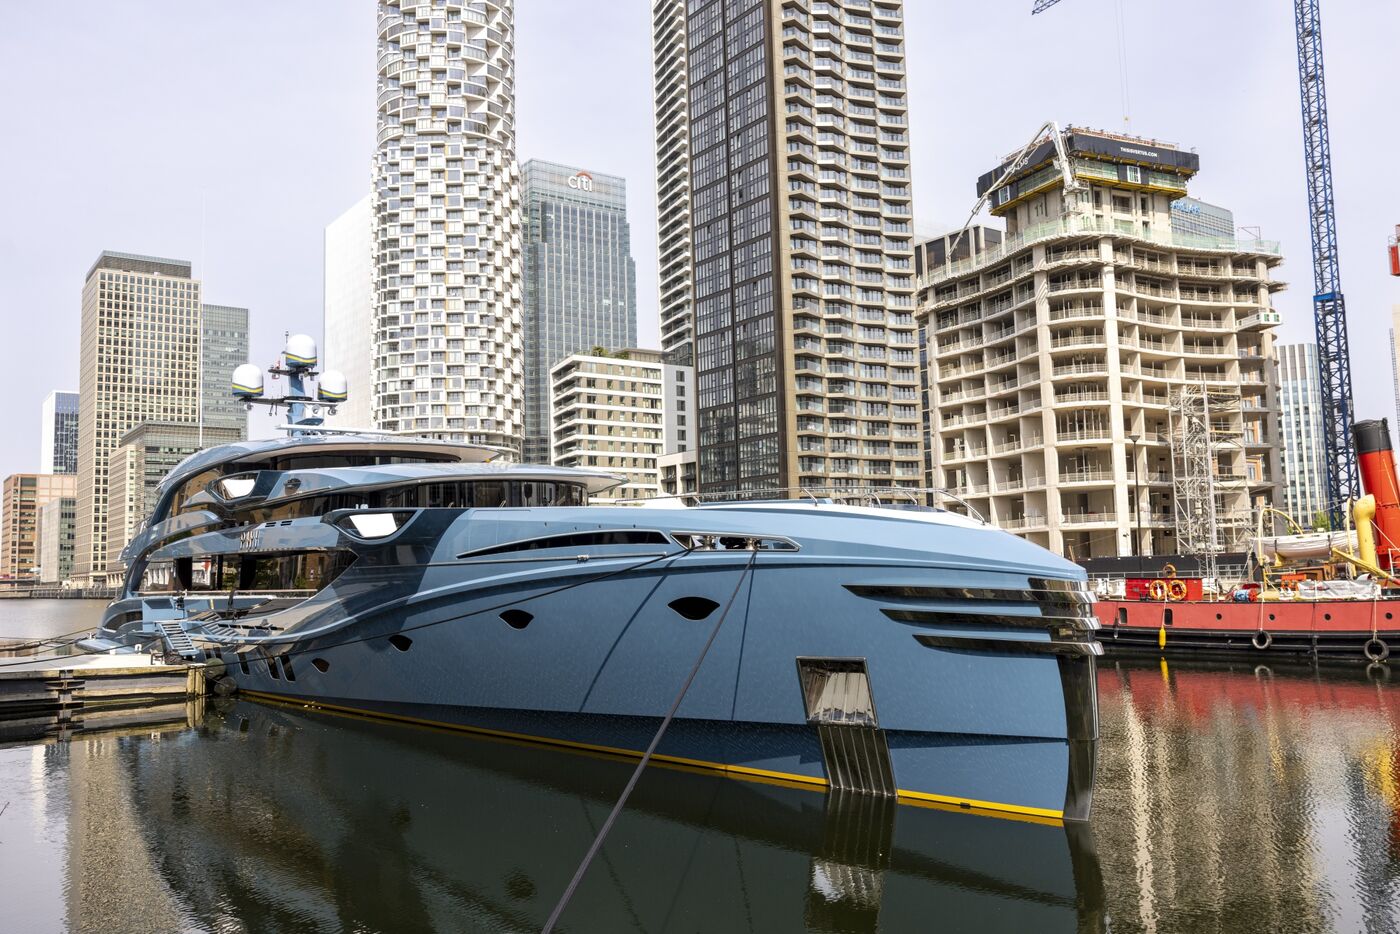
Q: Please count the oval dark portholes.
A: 4